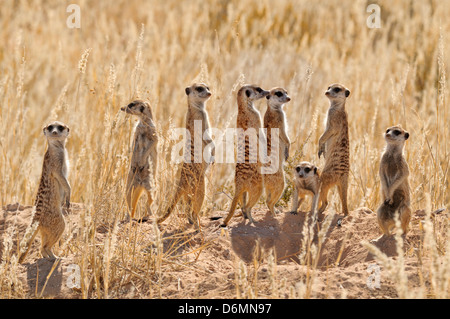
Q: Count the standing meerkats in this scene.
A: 7